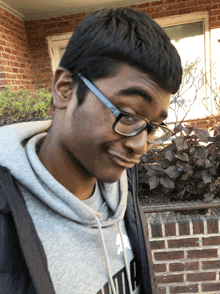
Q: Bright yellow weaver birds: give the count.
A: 0